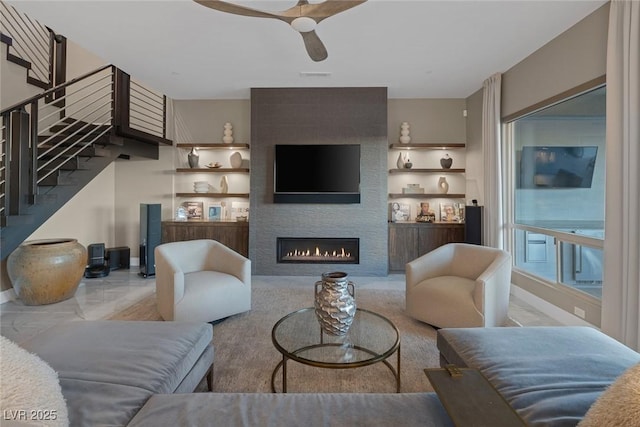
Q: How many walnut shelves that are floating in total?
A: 6